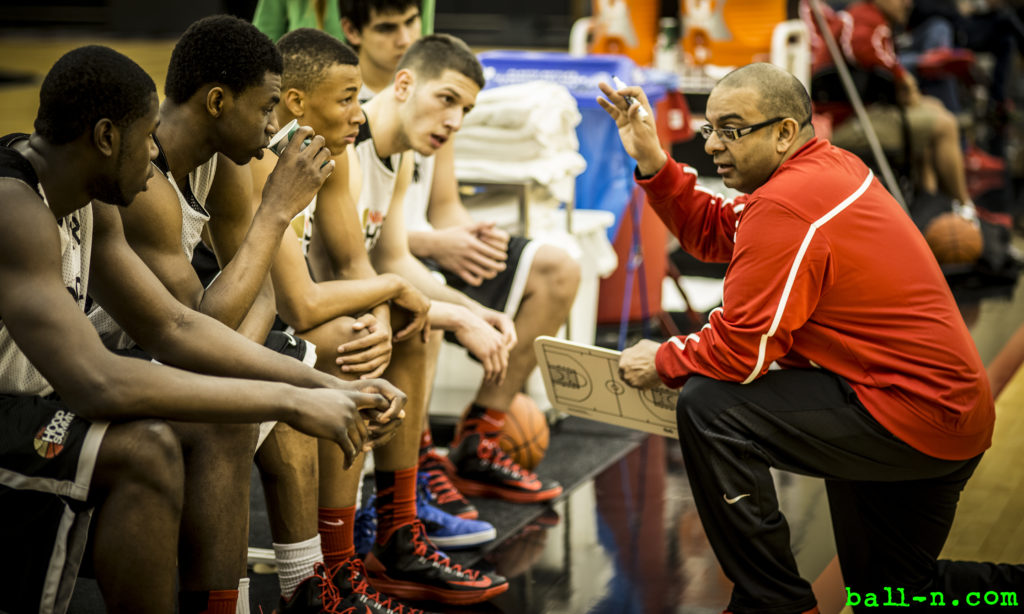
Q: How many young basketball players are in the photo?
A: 5